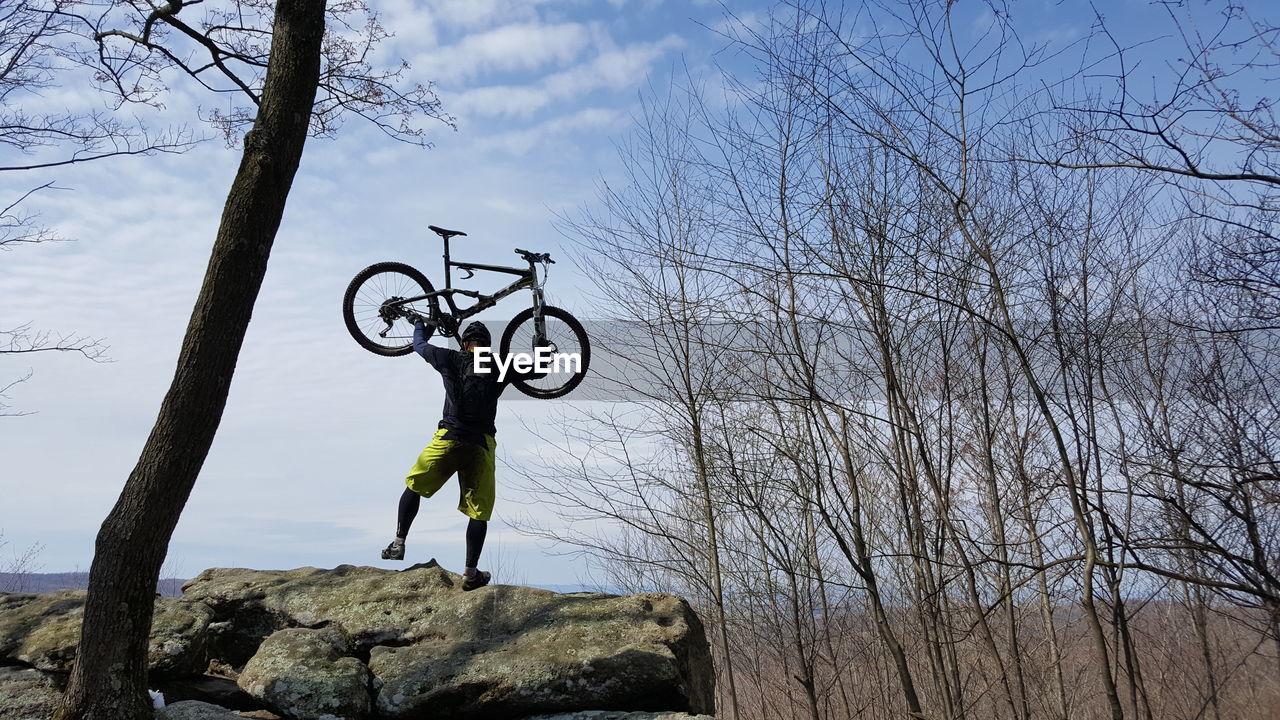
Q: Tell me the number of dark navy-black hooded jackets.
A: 1